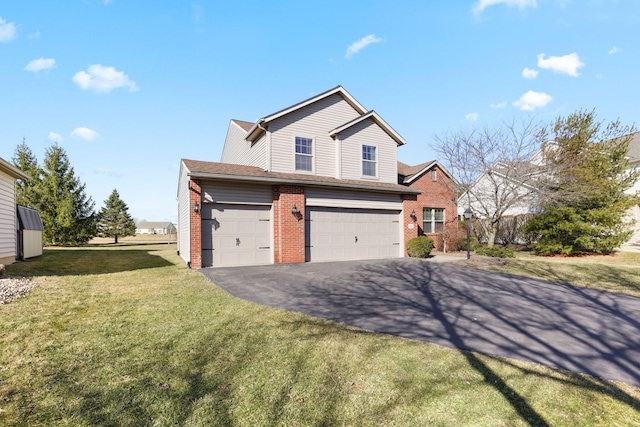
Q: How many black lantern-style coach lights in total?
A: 3